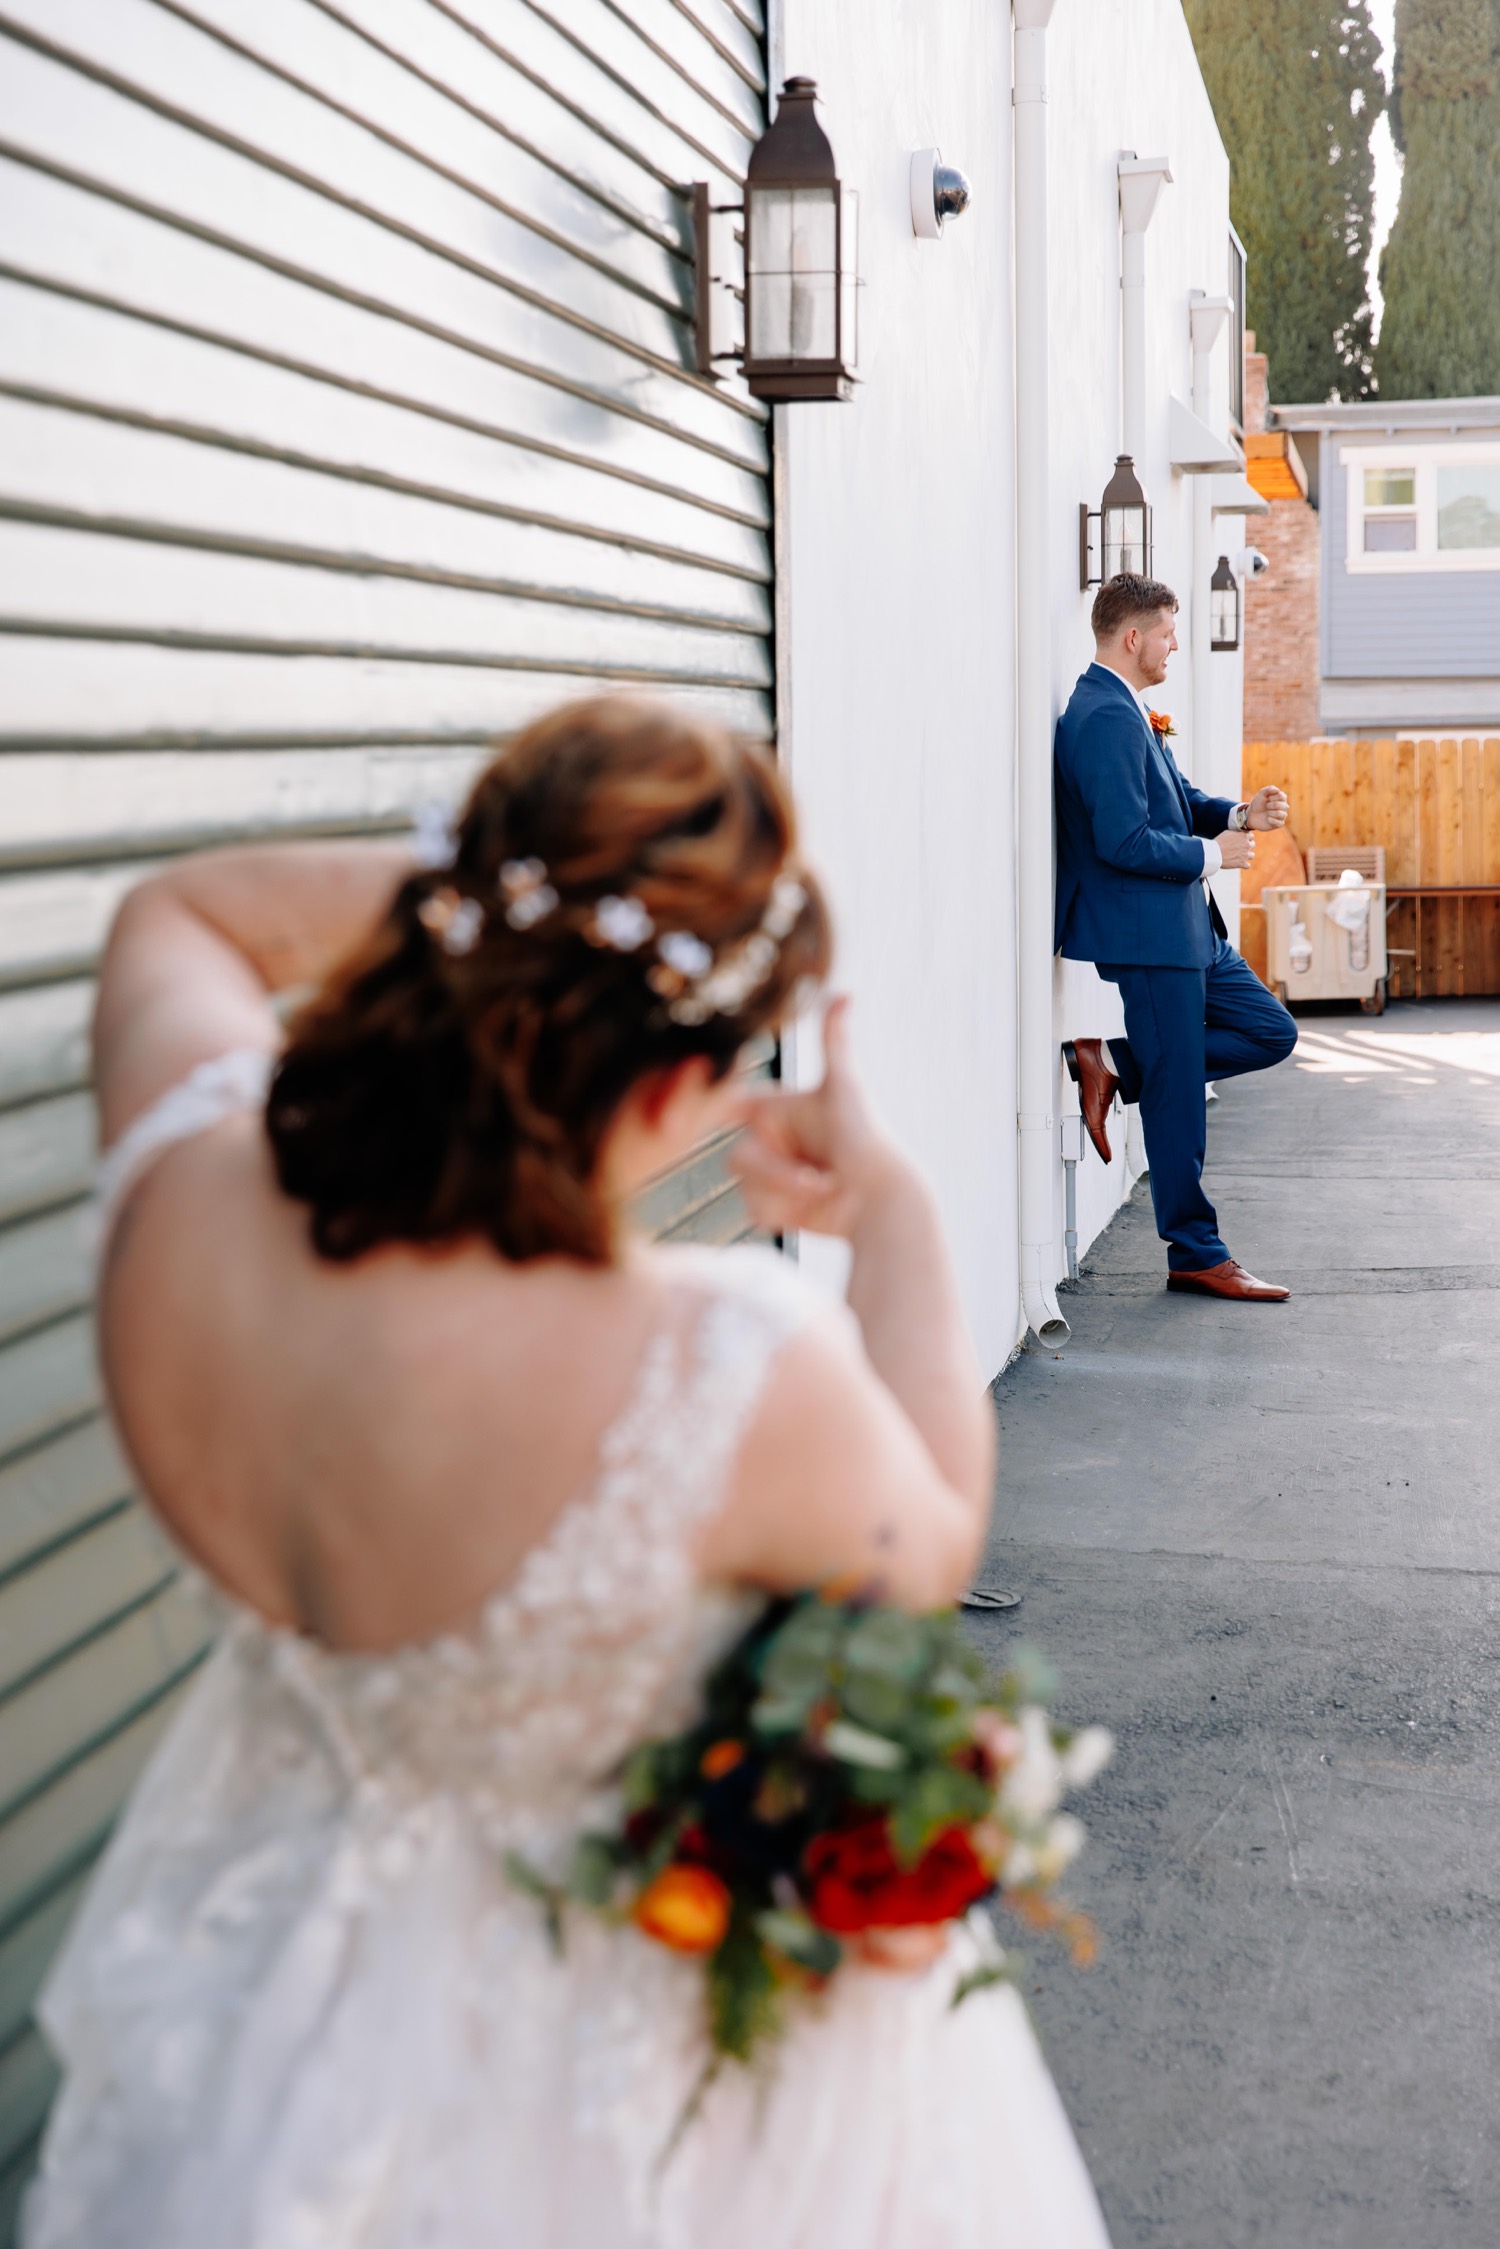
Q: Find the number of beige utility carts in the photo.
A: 1